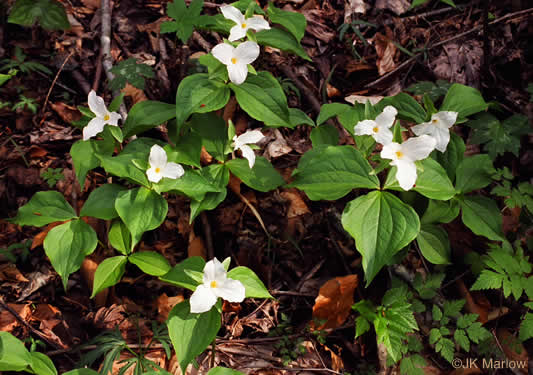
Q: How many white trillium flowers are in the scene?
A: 9